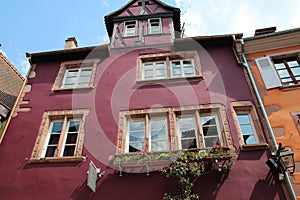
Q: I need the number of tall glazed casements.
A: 7